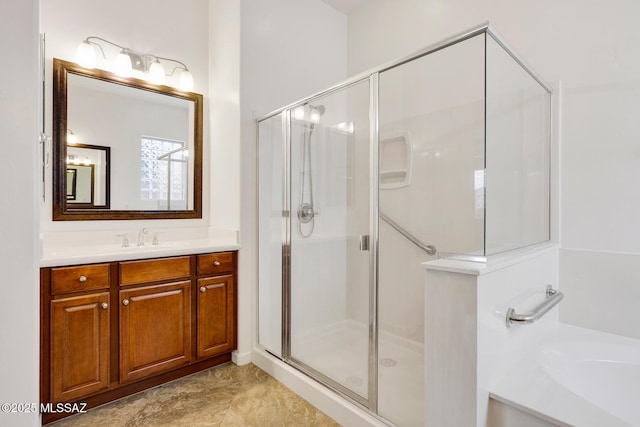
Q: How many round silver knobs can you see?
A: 5